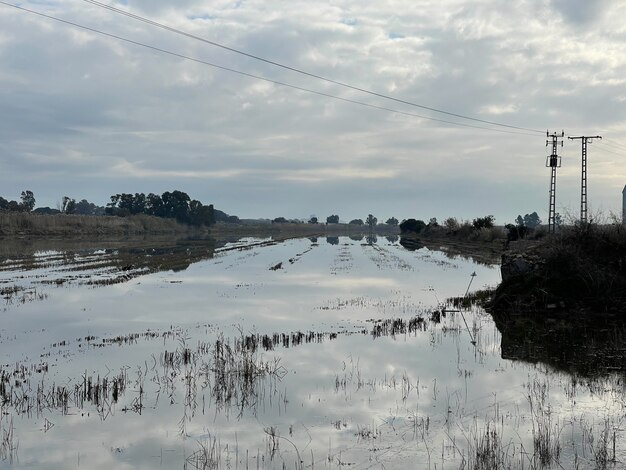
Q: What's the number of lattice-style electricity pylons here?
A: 2